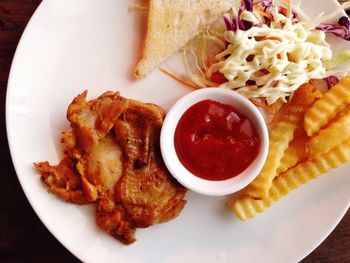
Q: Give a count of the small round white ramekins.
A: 1